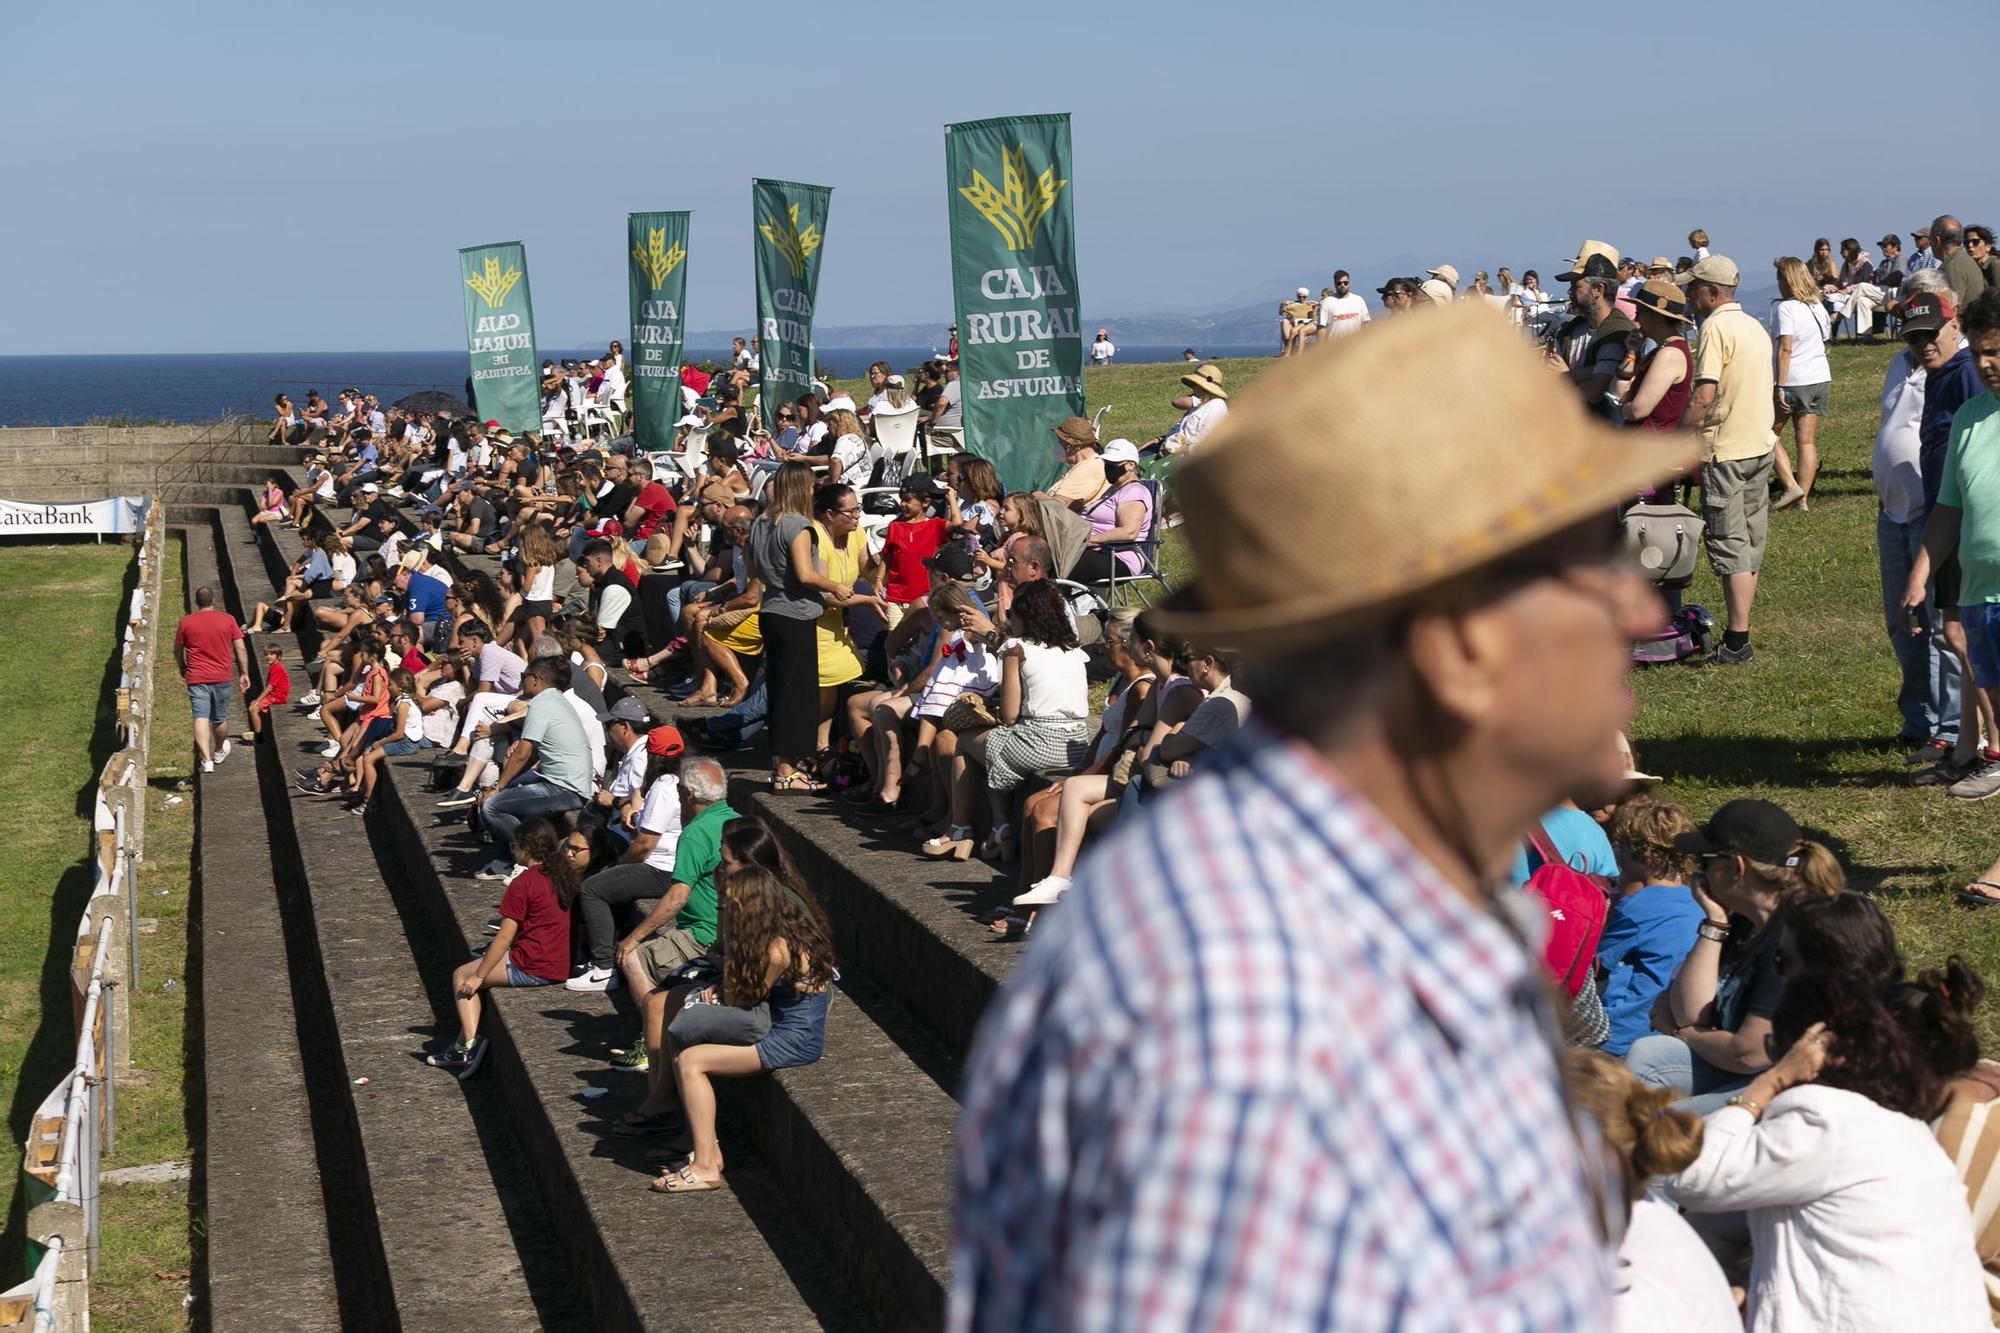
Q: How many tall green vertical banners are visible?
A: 4